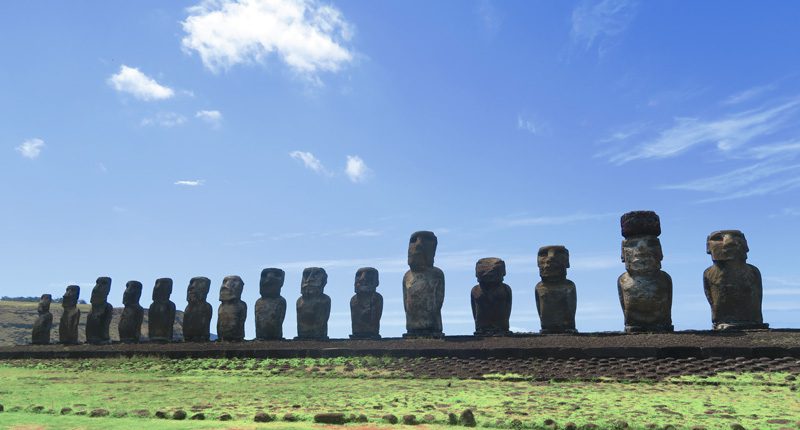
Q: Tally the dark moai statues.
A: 15